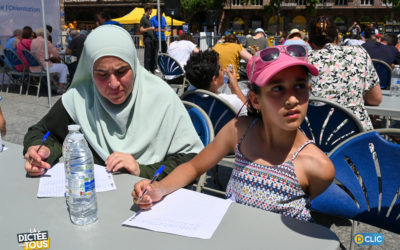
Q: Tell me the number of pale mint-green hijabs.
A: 1